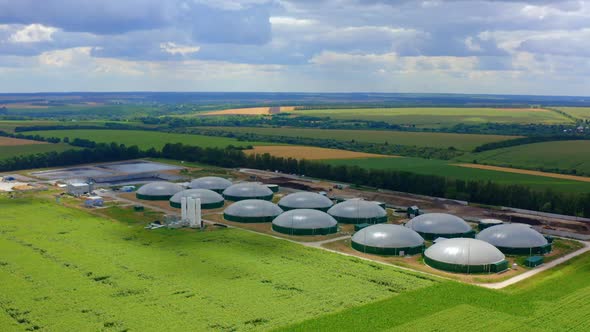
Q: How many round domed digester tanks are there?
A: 12